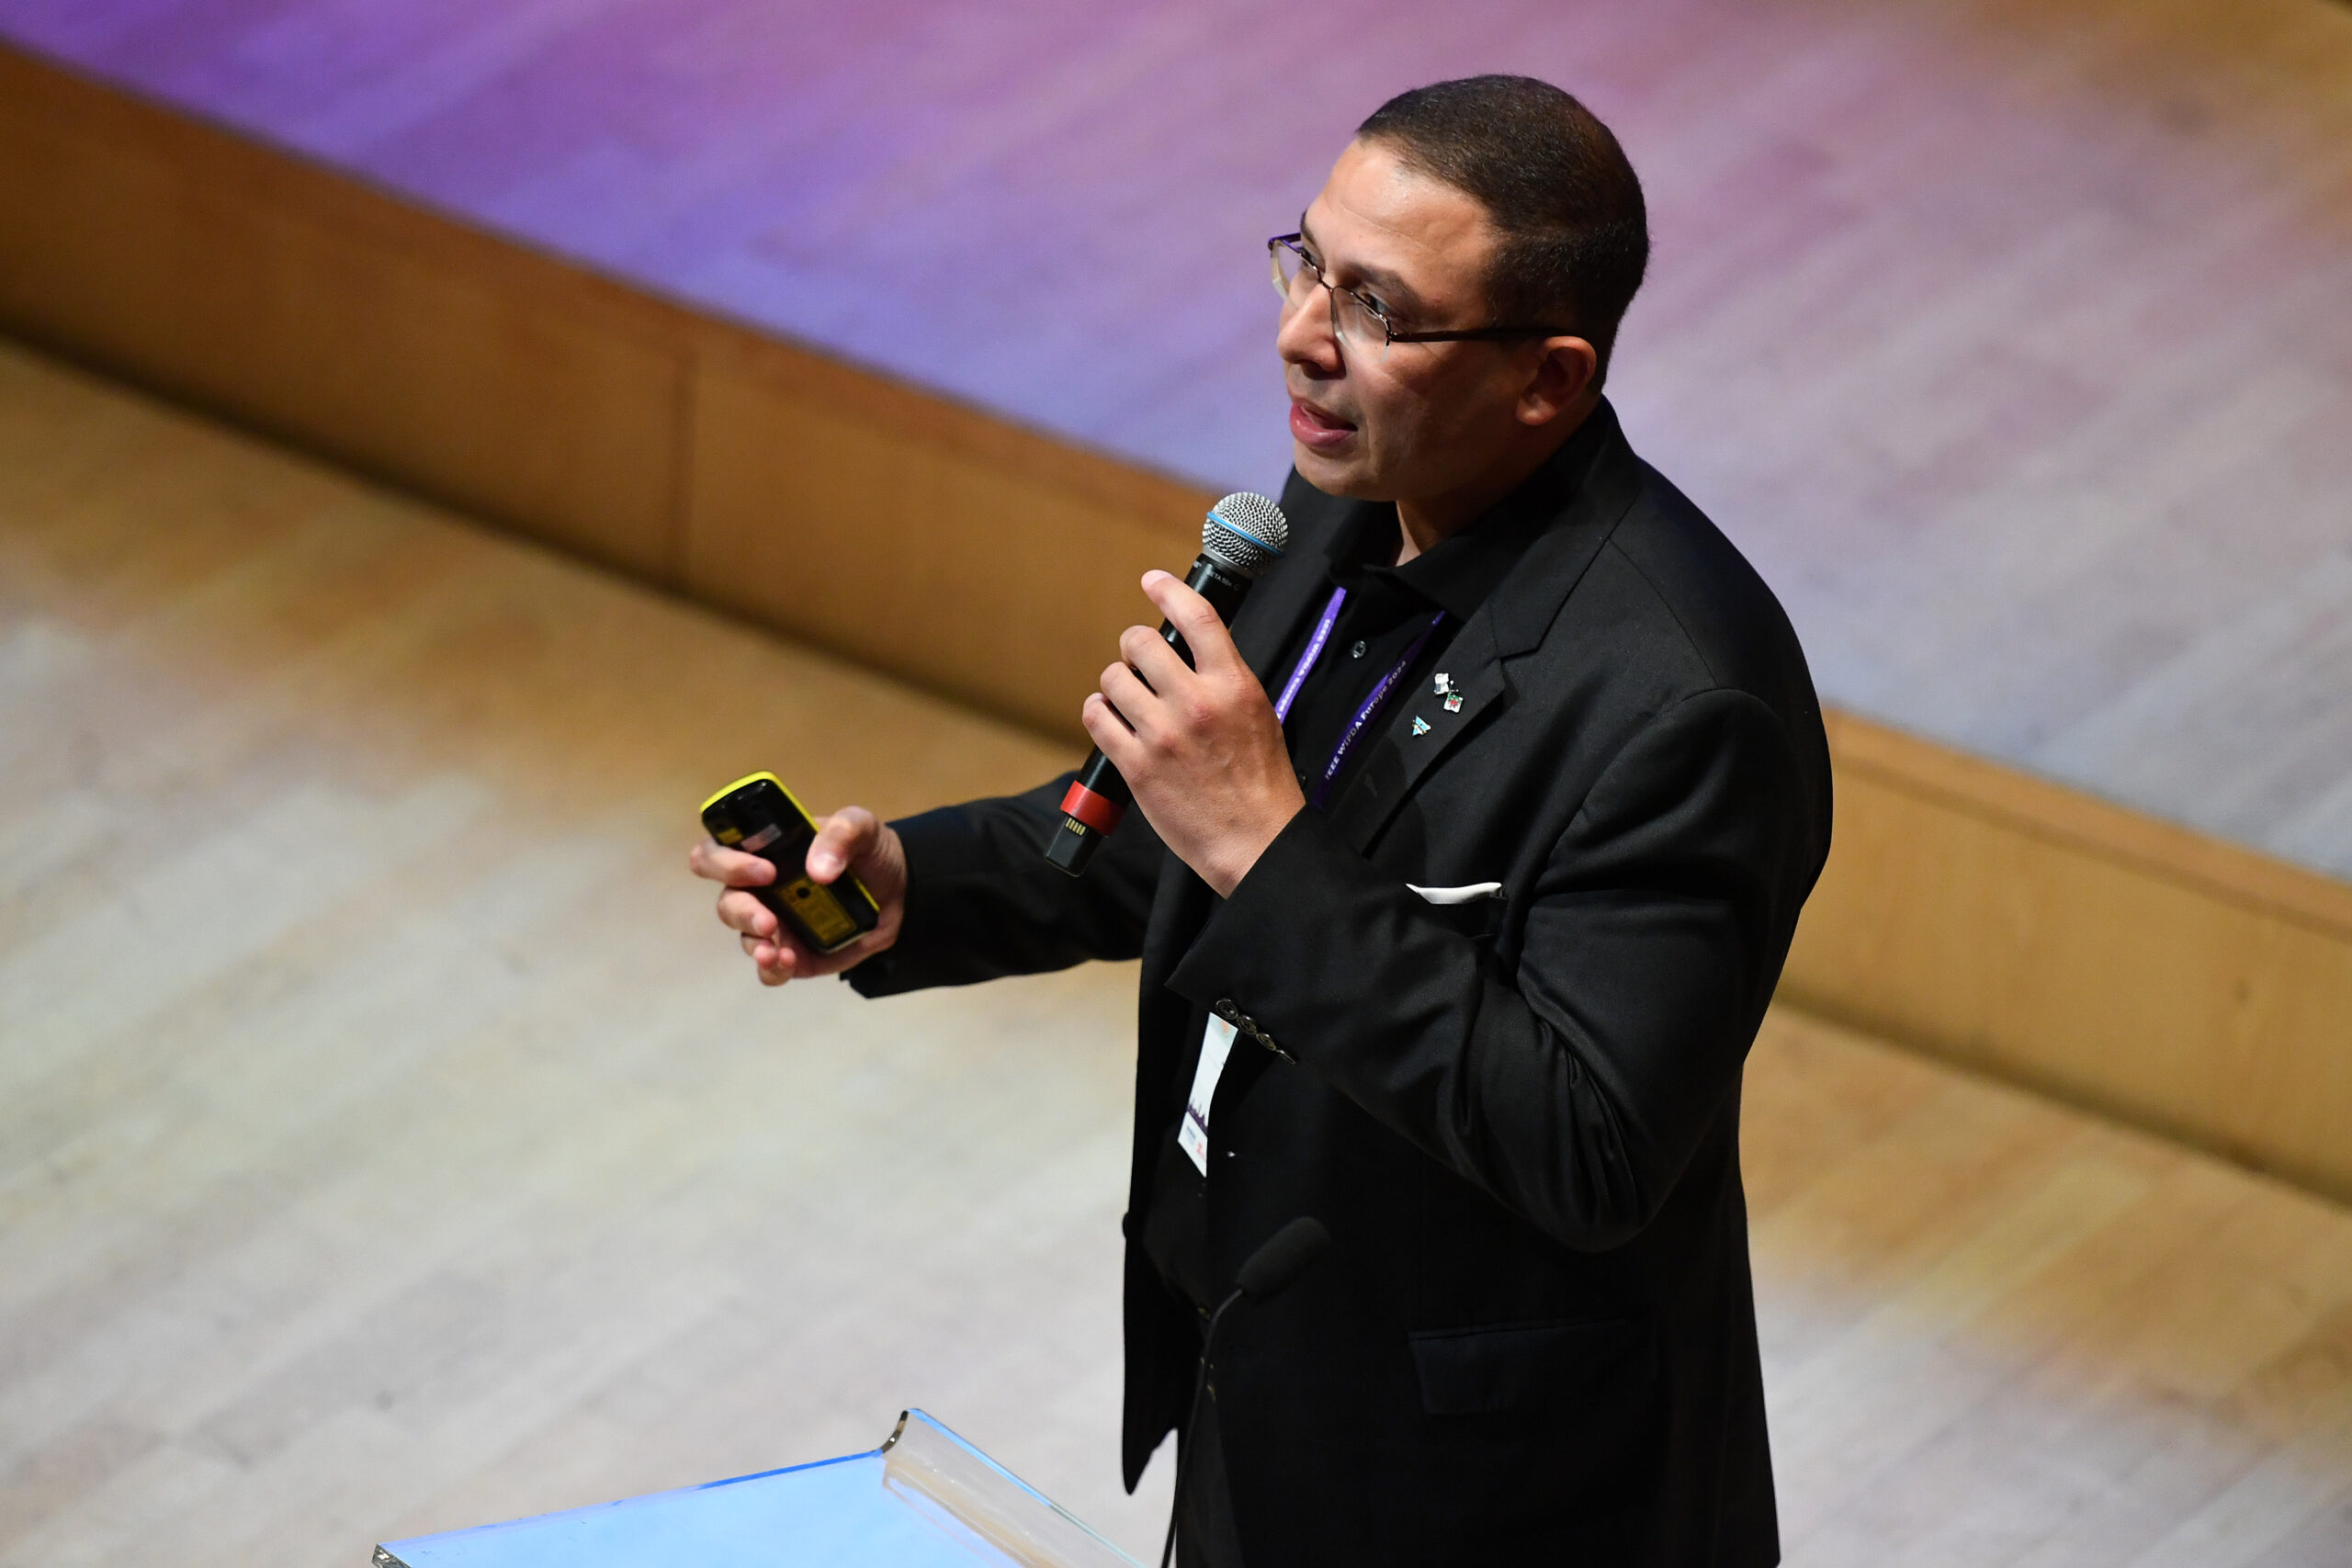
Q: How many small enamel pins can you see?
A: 3